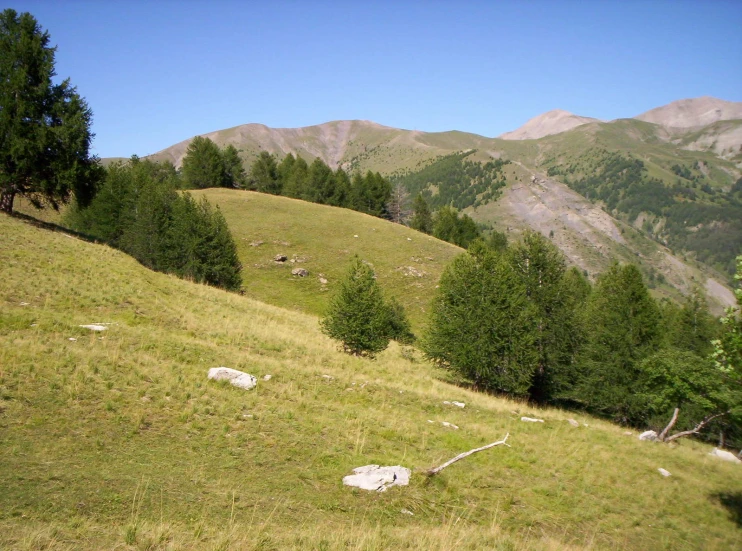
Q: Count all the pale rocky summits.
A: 2